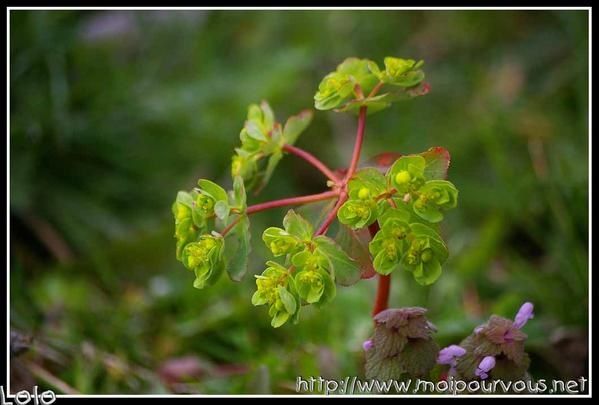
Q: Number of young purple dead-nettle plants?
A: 2